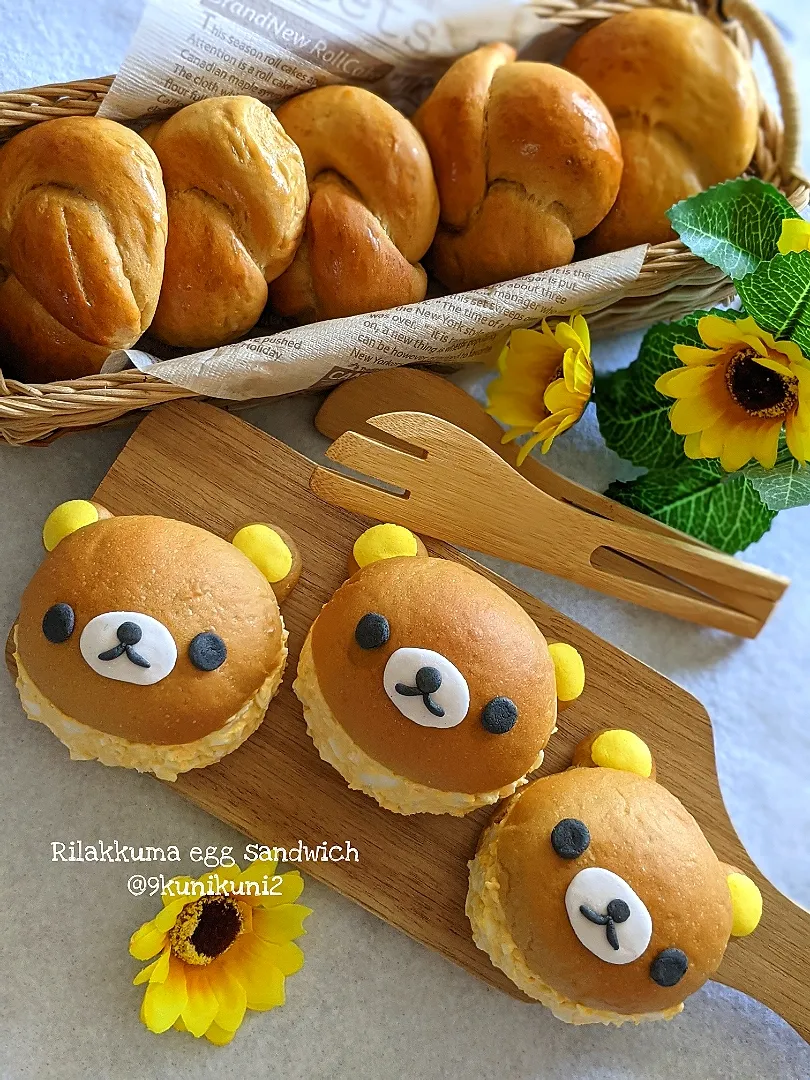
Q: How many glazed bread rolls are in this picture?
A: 5